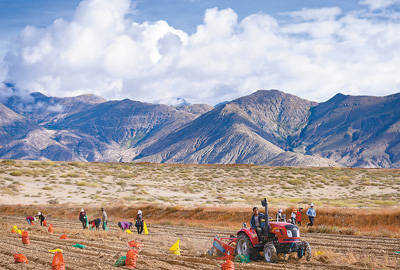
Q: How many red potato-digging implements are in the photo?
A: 1